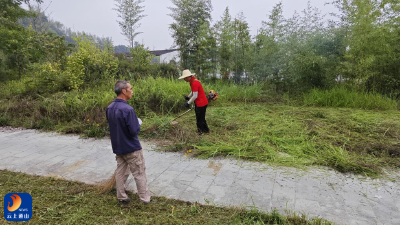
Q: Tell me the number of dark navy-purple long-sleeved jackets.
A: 1